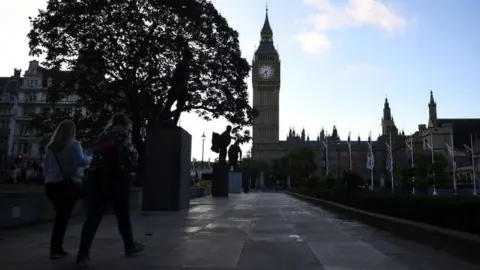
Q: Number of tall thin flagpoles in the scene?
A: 8